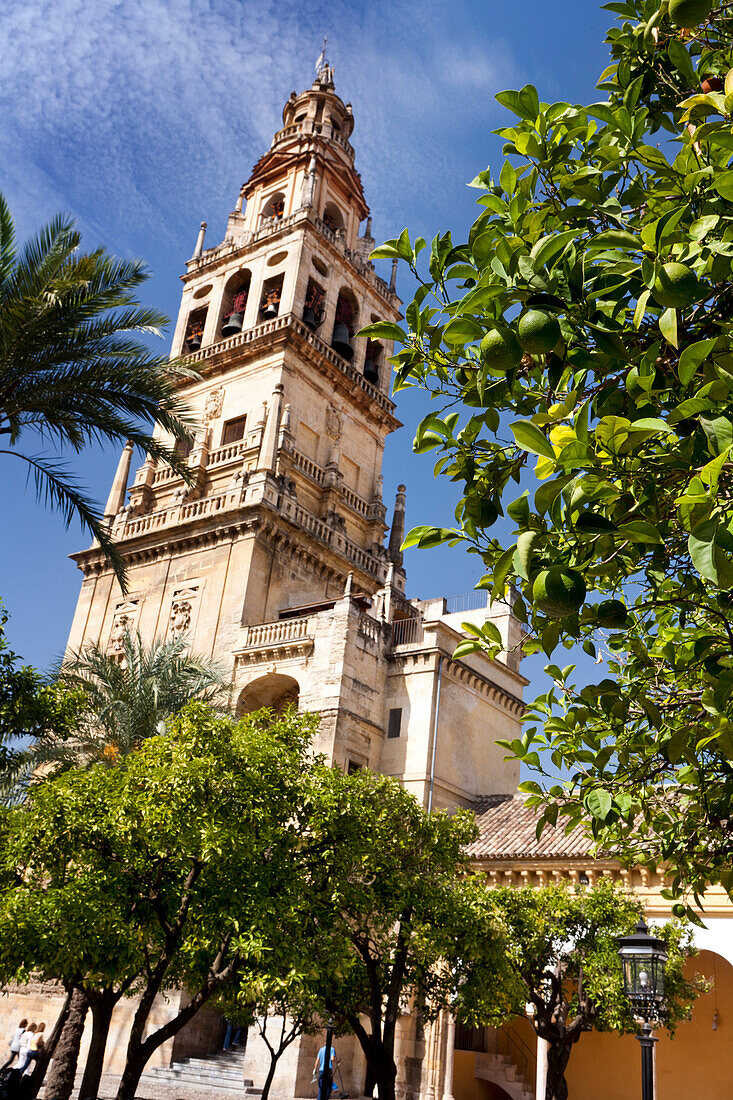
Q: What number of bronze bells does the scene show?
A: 6